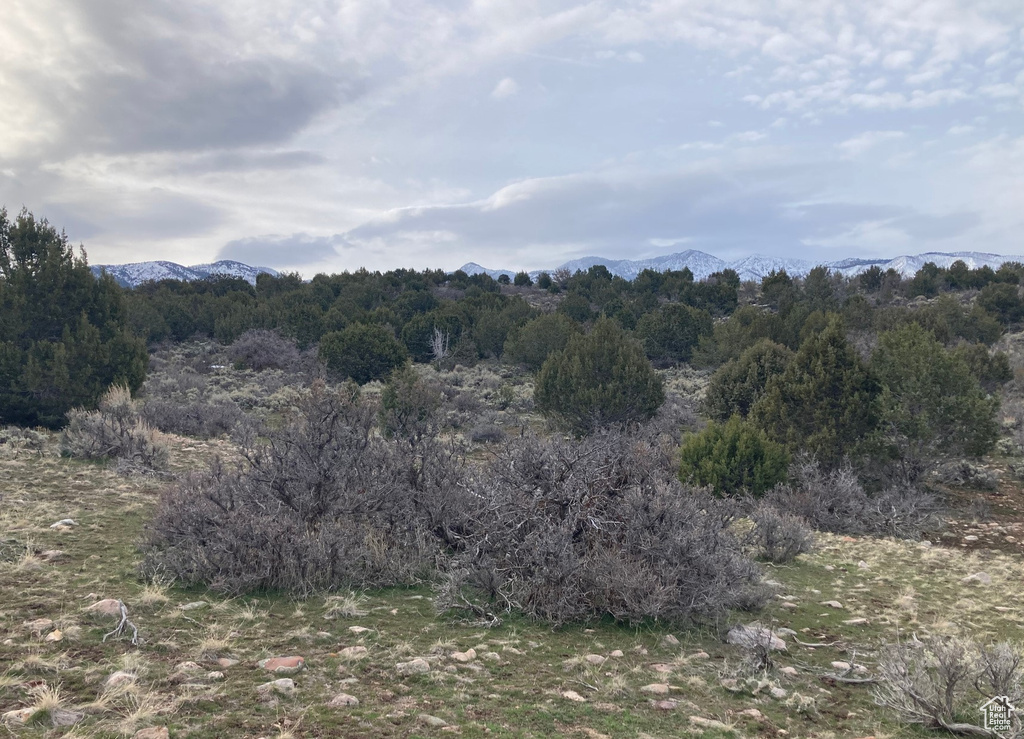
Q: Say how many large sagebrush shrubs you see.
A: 2